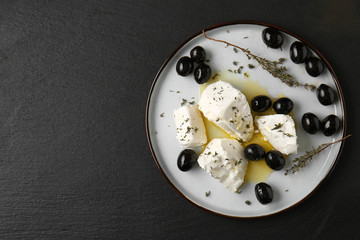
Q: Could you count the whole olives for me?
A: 15